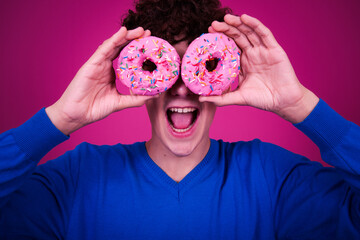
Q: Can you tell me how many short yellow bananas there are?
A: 0